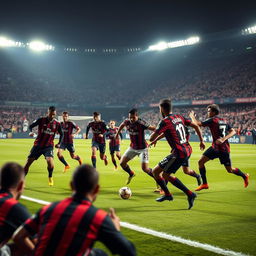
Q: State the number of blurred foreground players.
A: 2